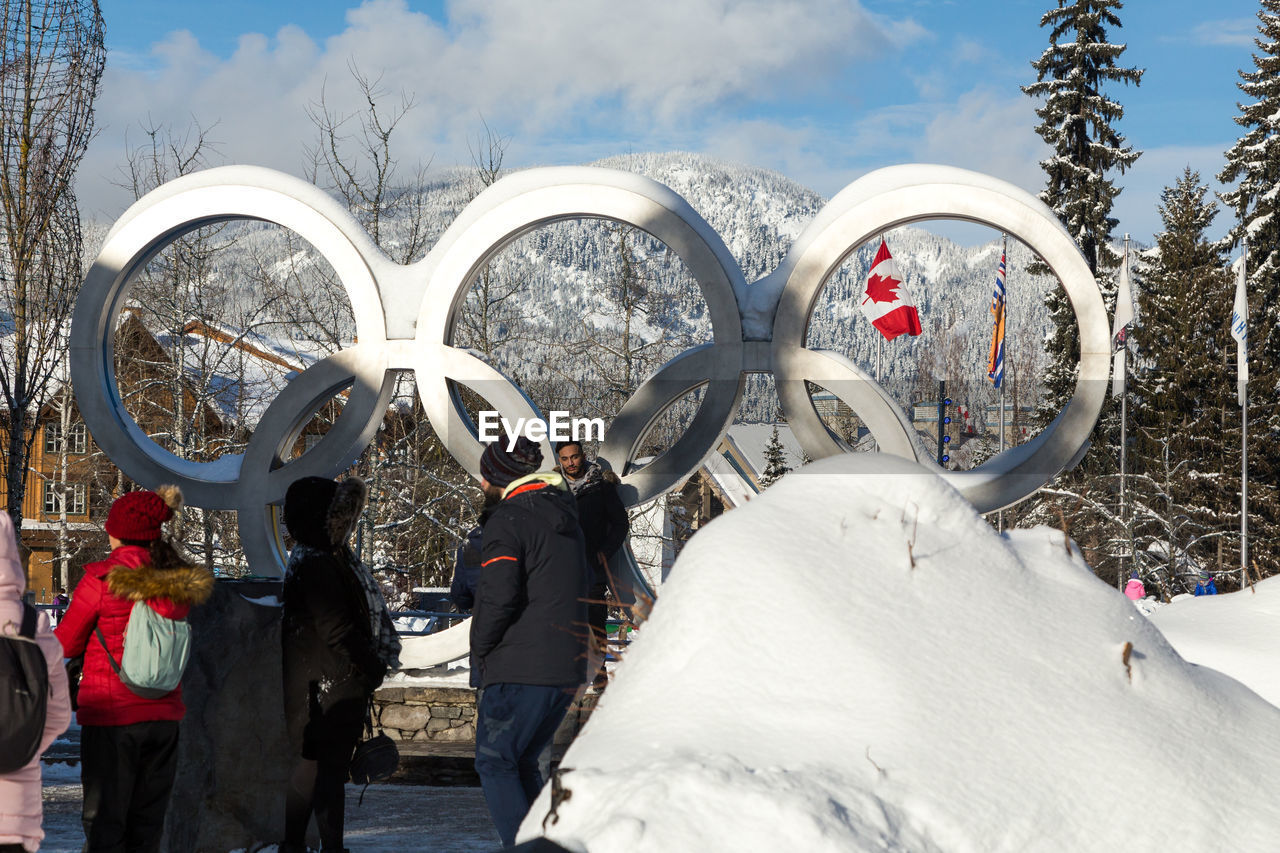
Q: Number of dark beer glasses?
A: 0